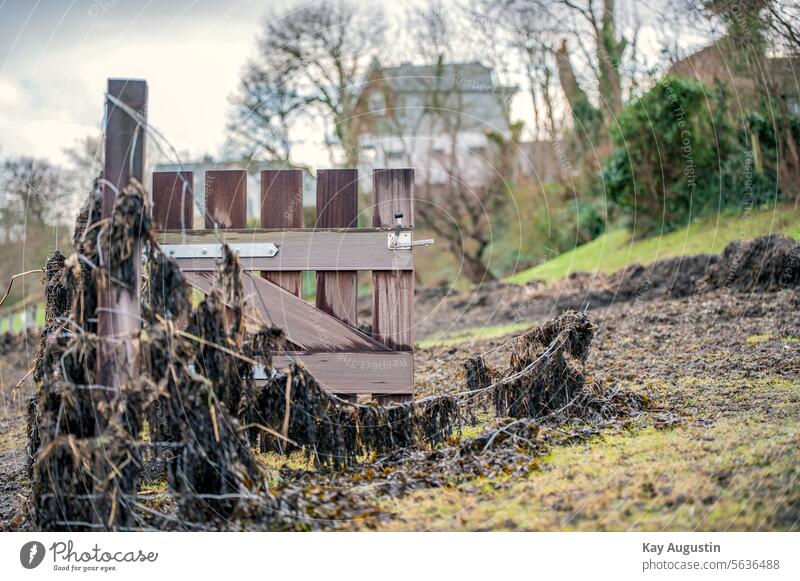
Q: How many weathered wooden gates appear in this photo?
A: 1